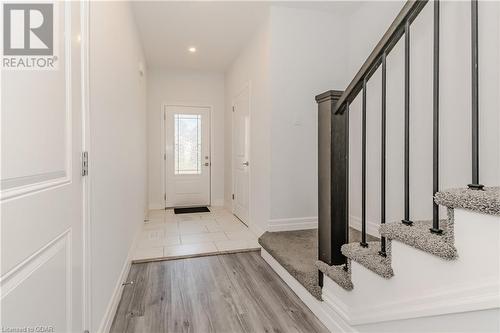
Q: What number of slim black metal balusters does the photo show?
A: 6